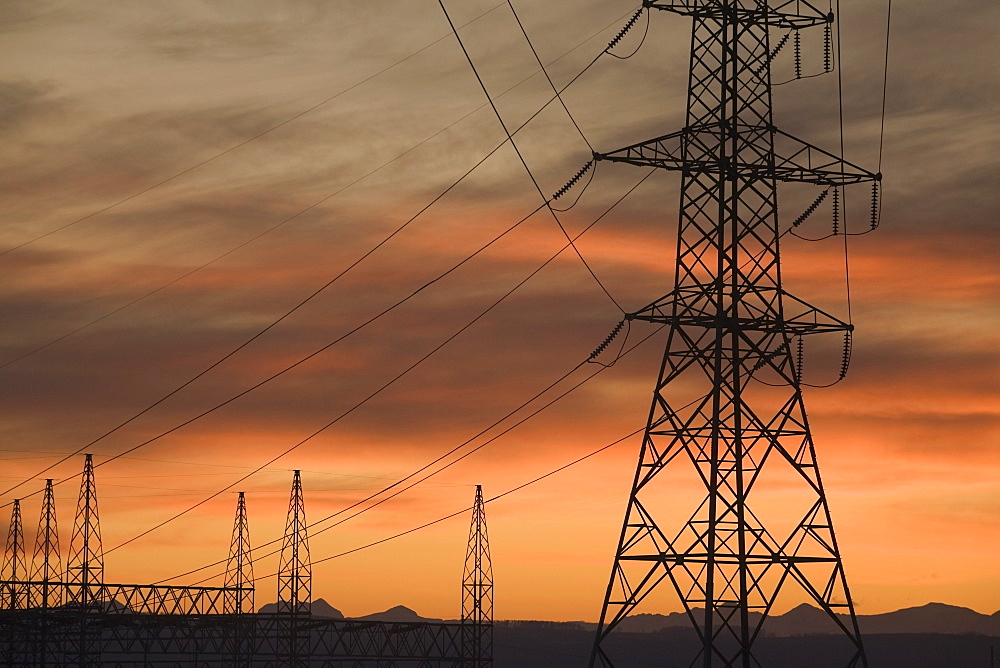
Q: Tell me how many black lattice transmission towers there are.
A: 7